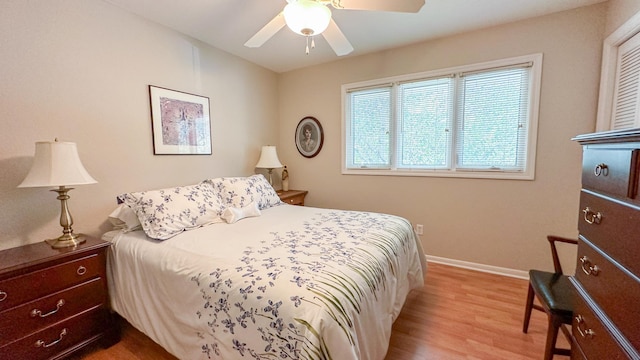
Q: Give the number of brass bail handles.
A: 5